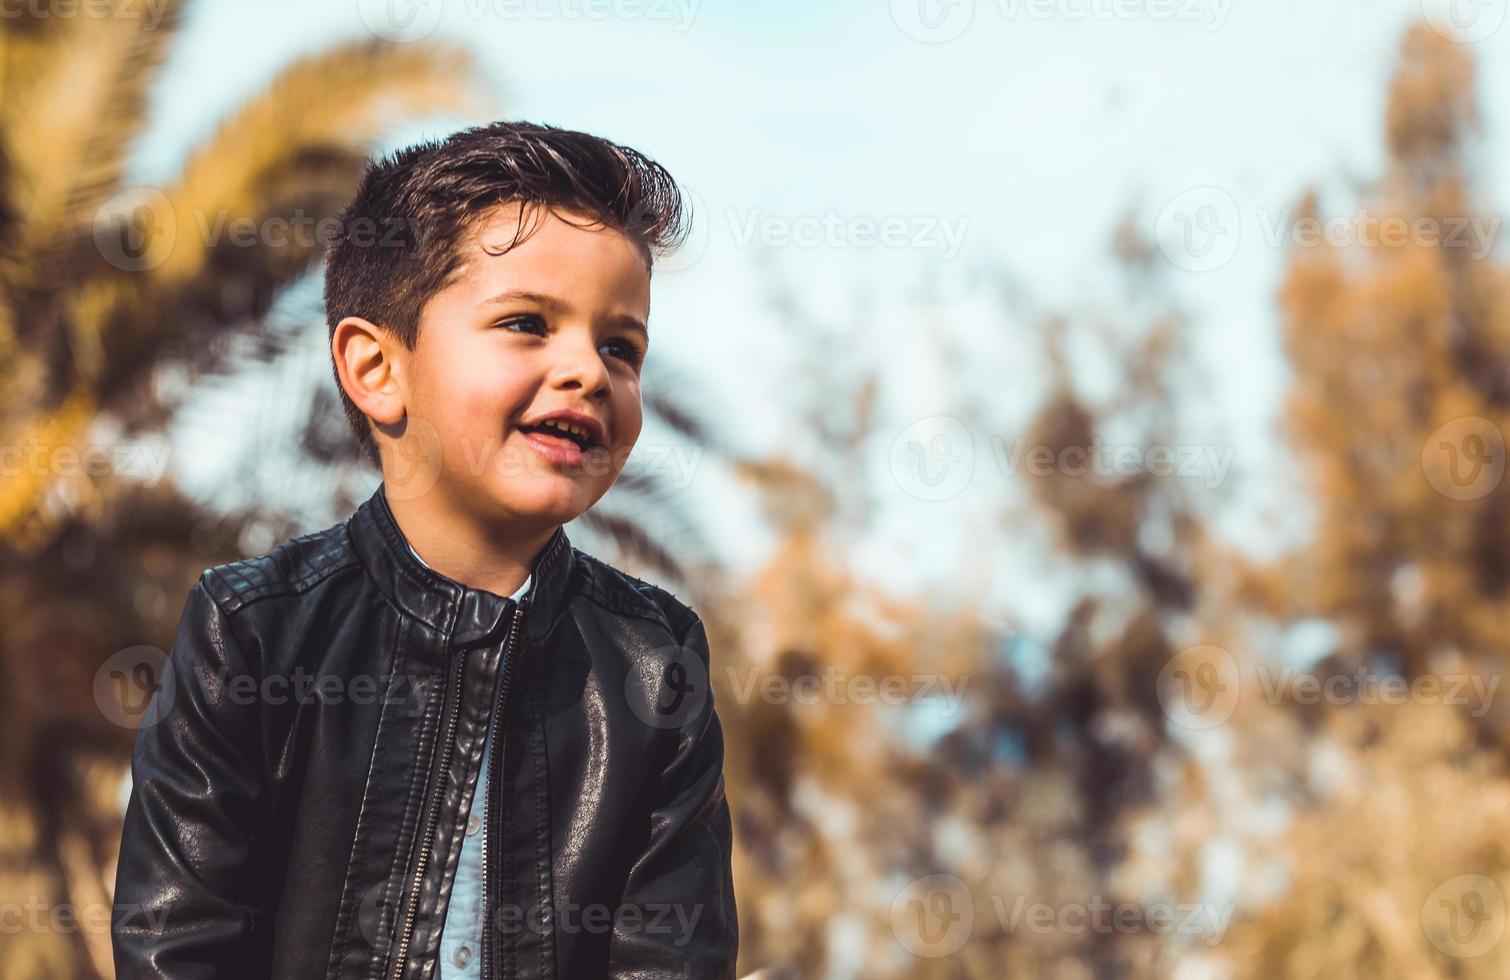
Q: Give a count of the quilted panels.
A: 2